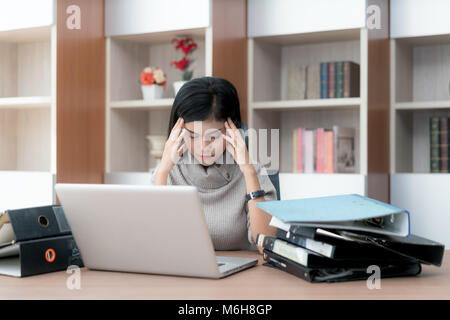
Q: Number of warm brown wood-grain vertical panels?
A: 3